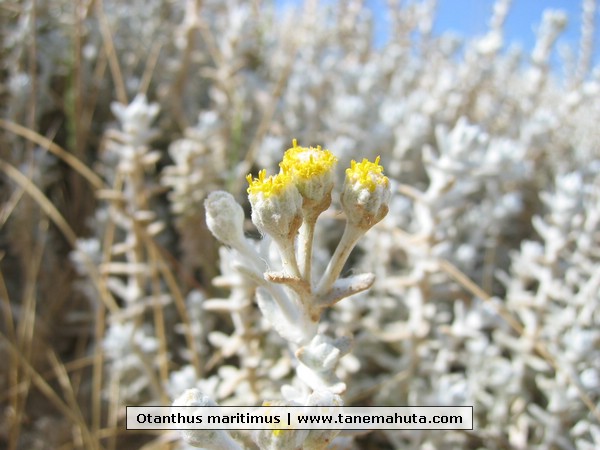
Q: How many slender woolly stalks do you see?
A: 4